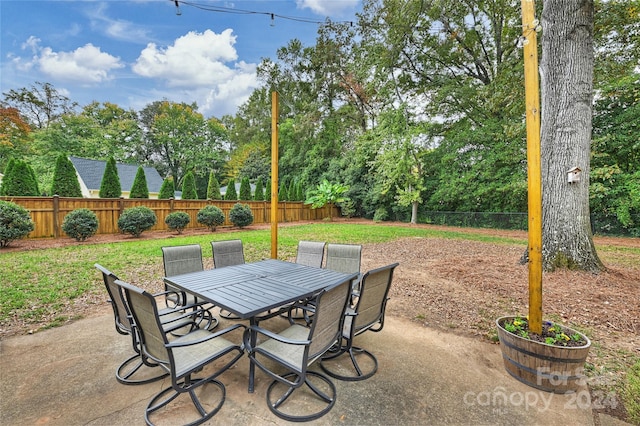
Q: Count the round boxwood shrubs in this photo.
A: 6